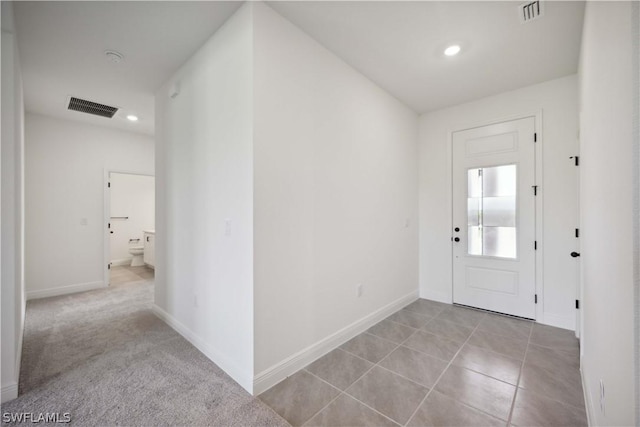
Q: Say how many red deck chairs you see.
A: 0